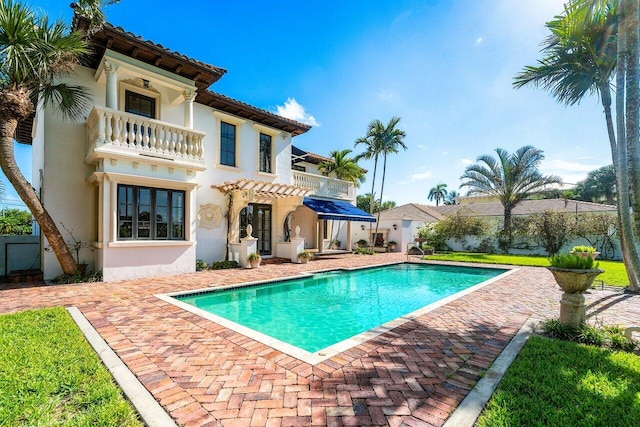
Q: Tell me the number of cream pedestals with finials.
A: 2